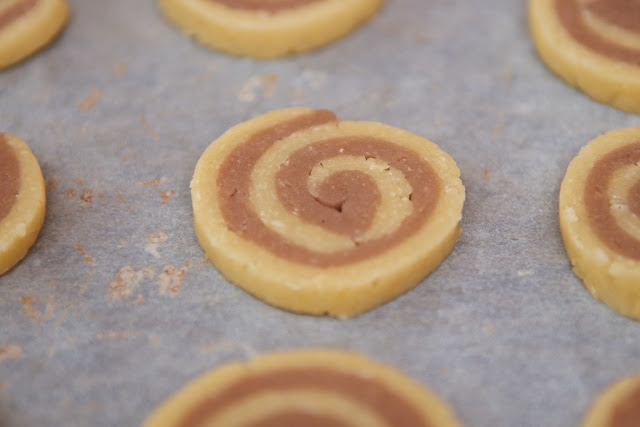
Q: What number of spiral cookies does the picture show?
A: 8